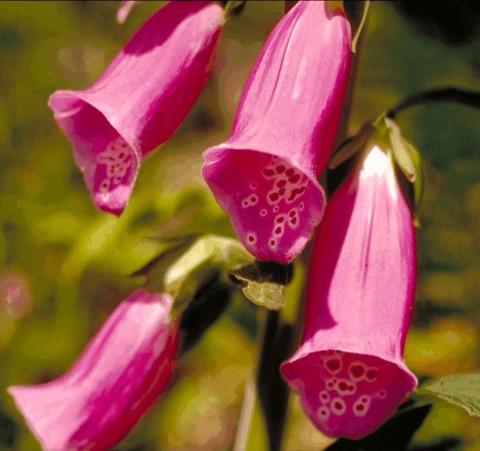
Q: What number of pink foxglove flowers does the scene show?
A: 4